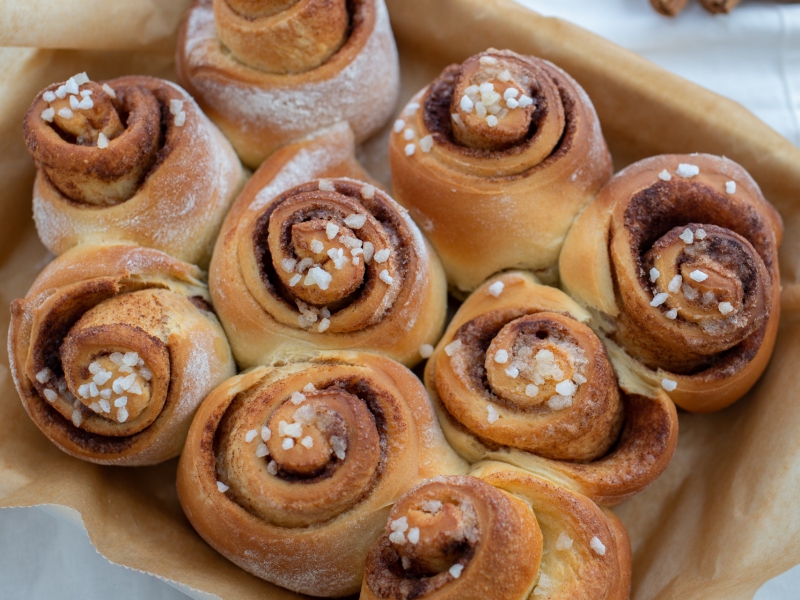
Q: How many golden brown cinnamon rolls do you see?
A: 9